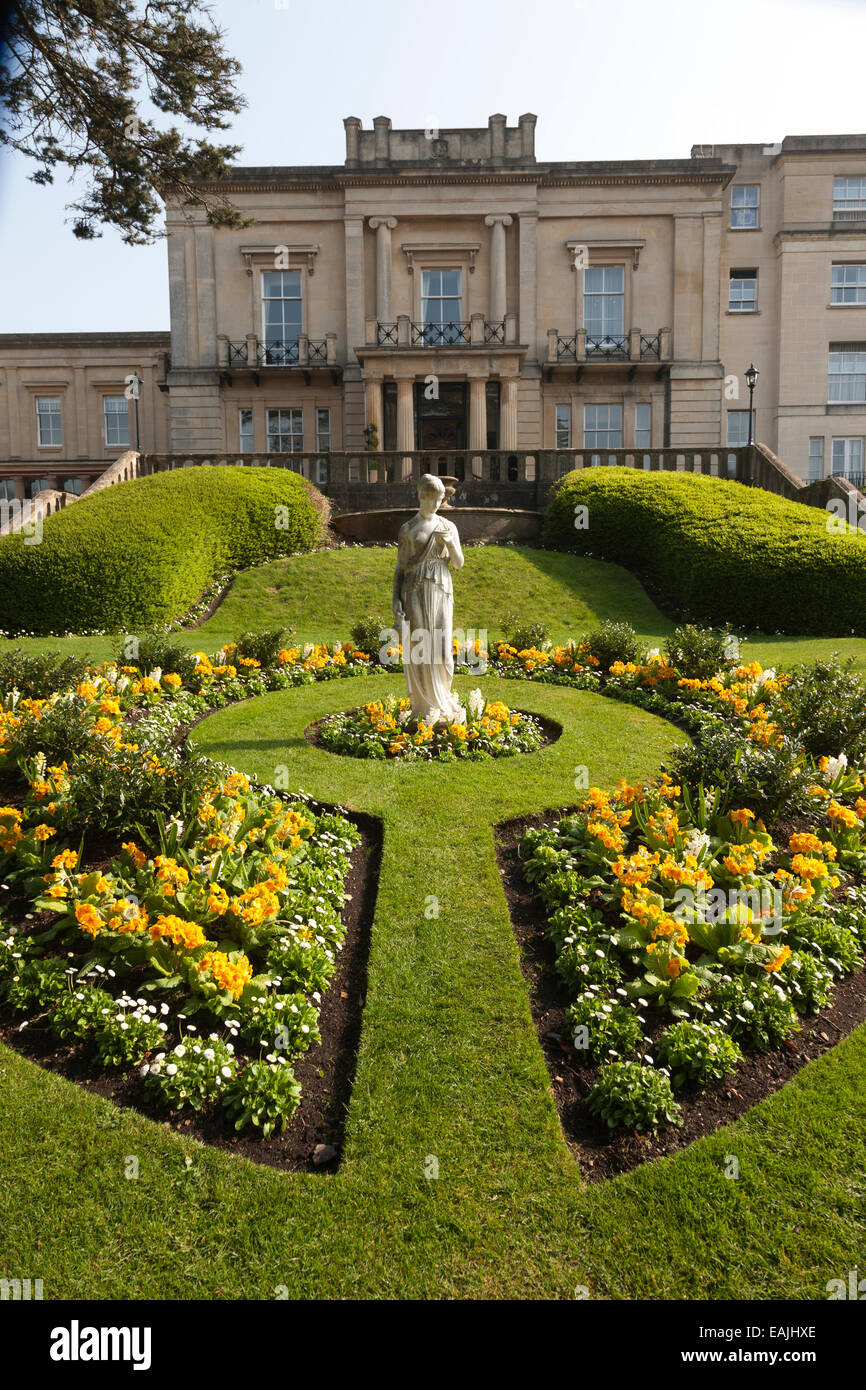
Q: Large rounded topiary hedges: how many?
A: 2